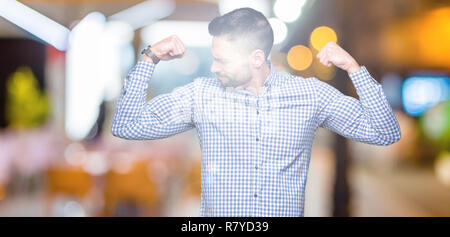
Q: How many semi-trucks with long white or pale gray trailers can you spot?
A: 0